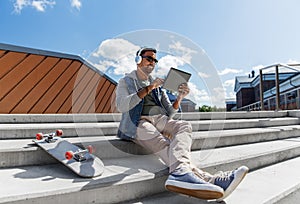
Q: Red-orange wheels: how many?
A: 4